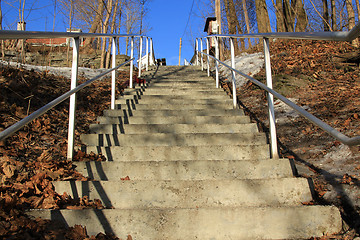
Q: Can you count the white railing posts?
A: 12